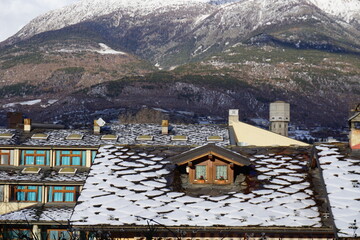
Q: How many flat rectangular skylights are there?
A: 9